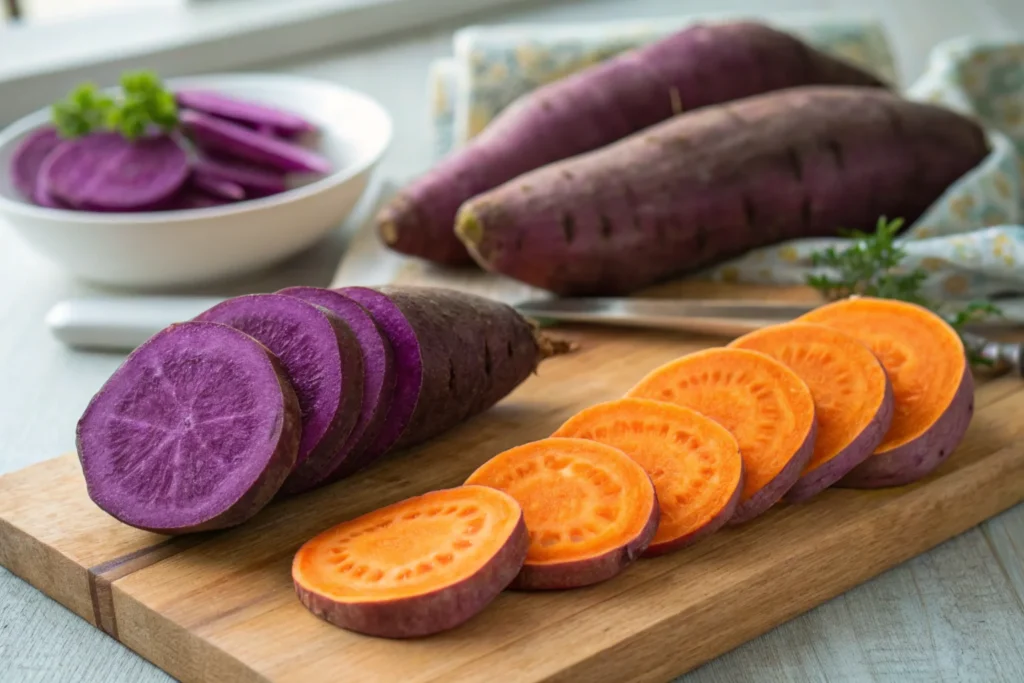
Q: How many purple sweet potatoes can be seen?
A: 3